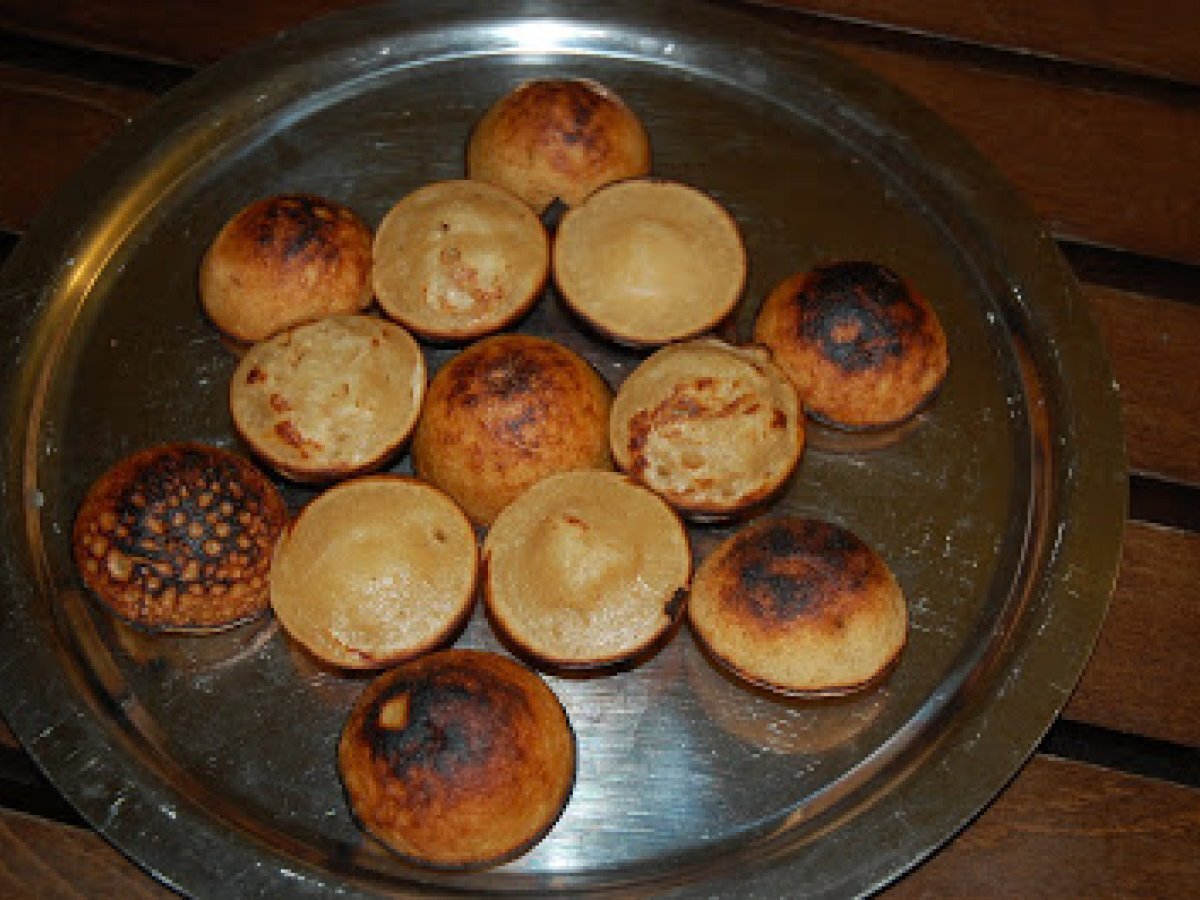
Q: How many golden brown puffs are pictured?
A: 13